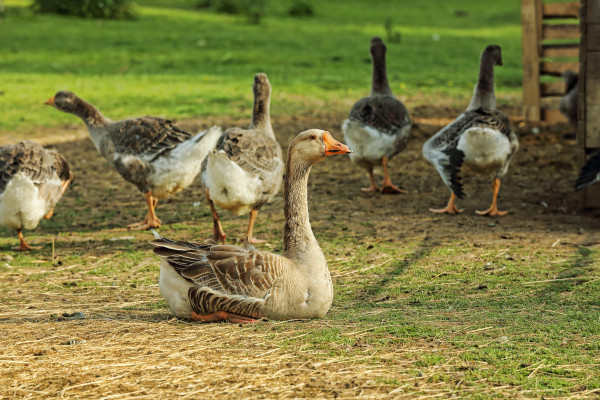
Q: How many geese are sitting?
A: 1